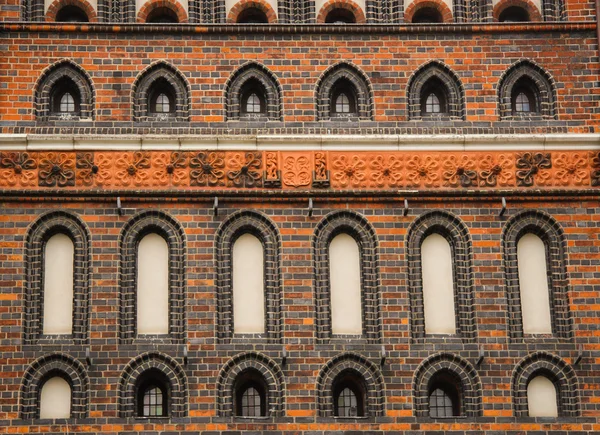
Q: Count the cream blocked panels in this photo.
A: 8